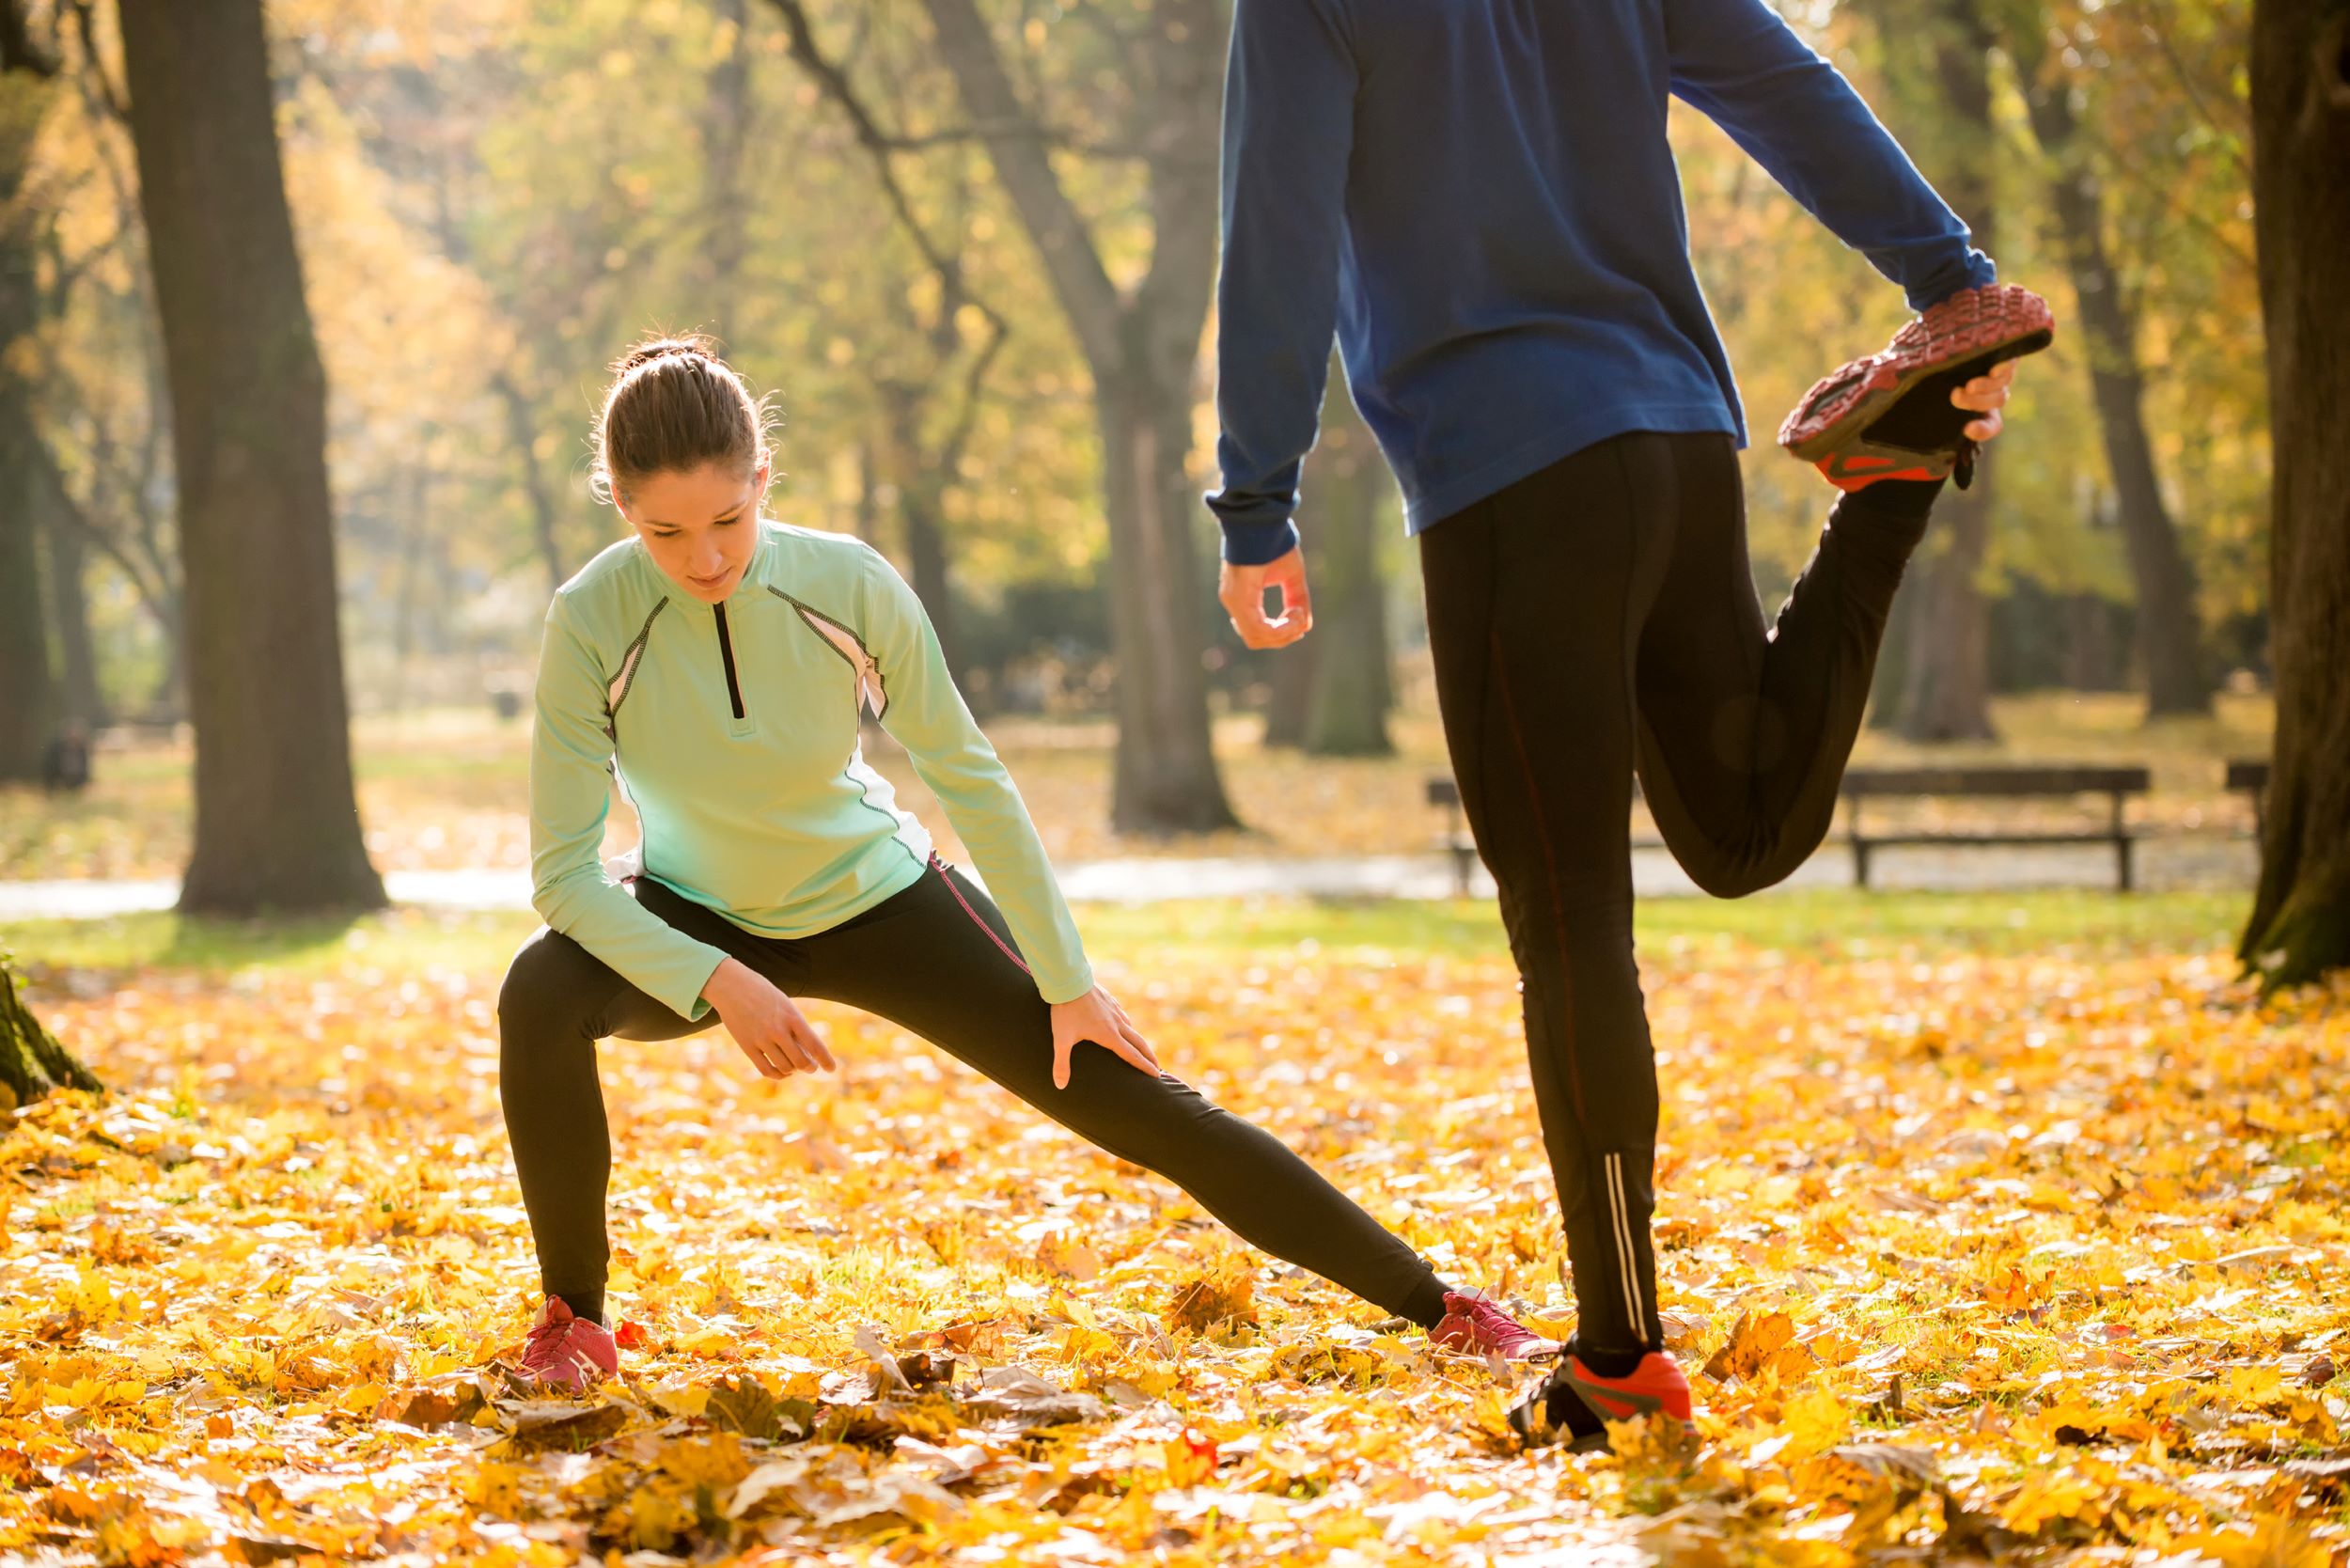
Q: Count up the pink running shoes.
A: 2